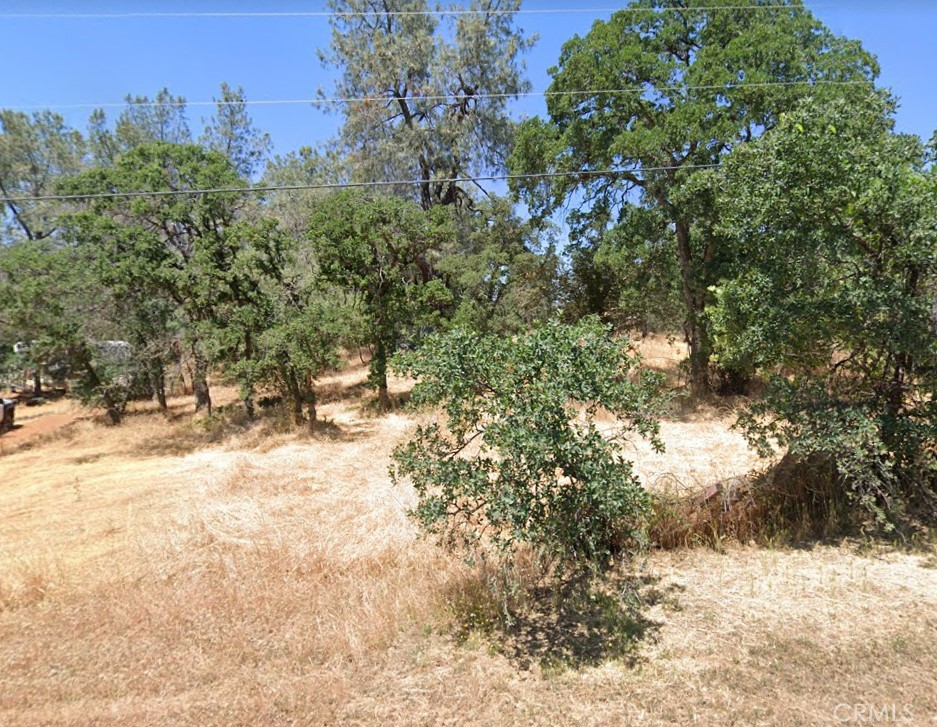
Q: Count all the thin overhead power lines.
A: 3